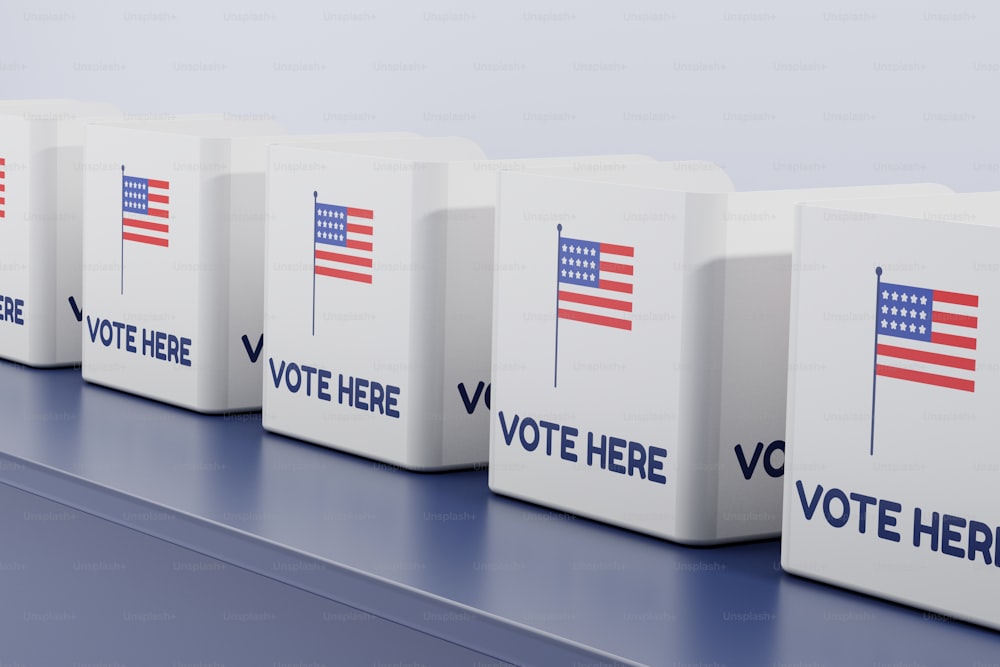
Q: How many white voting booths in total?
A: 5